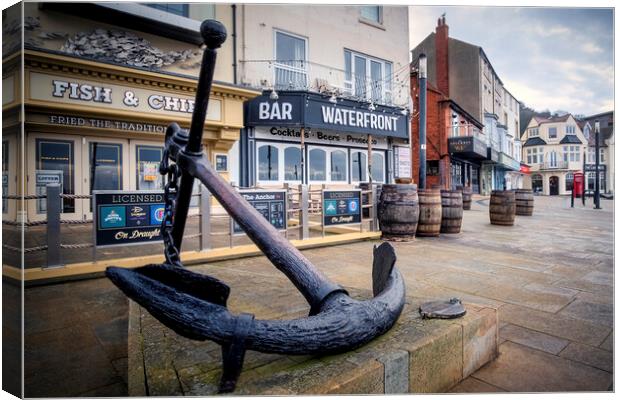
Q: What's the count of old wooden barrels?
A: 6